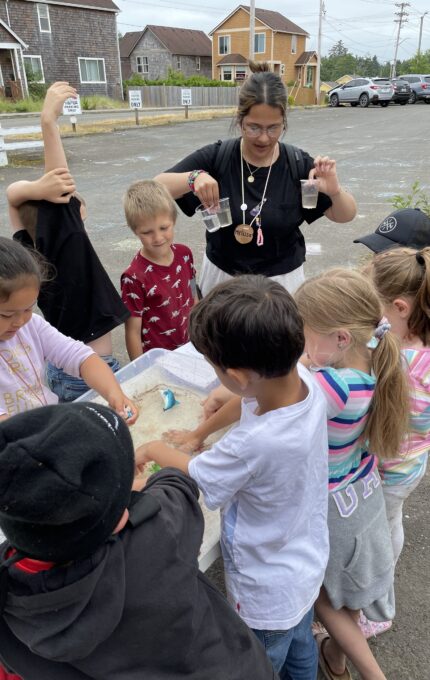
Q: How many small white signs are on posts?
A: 3